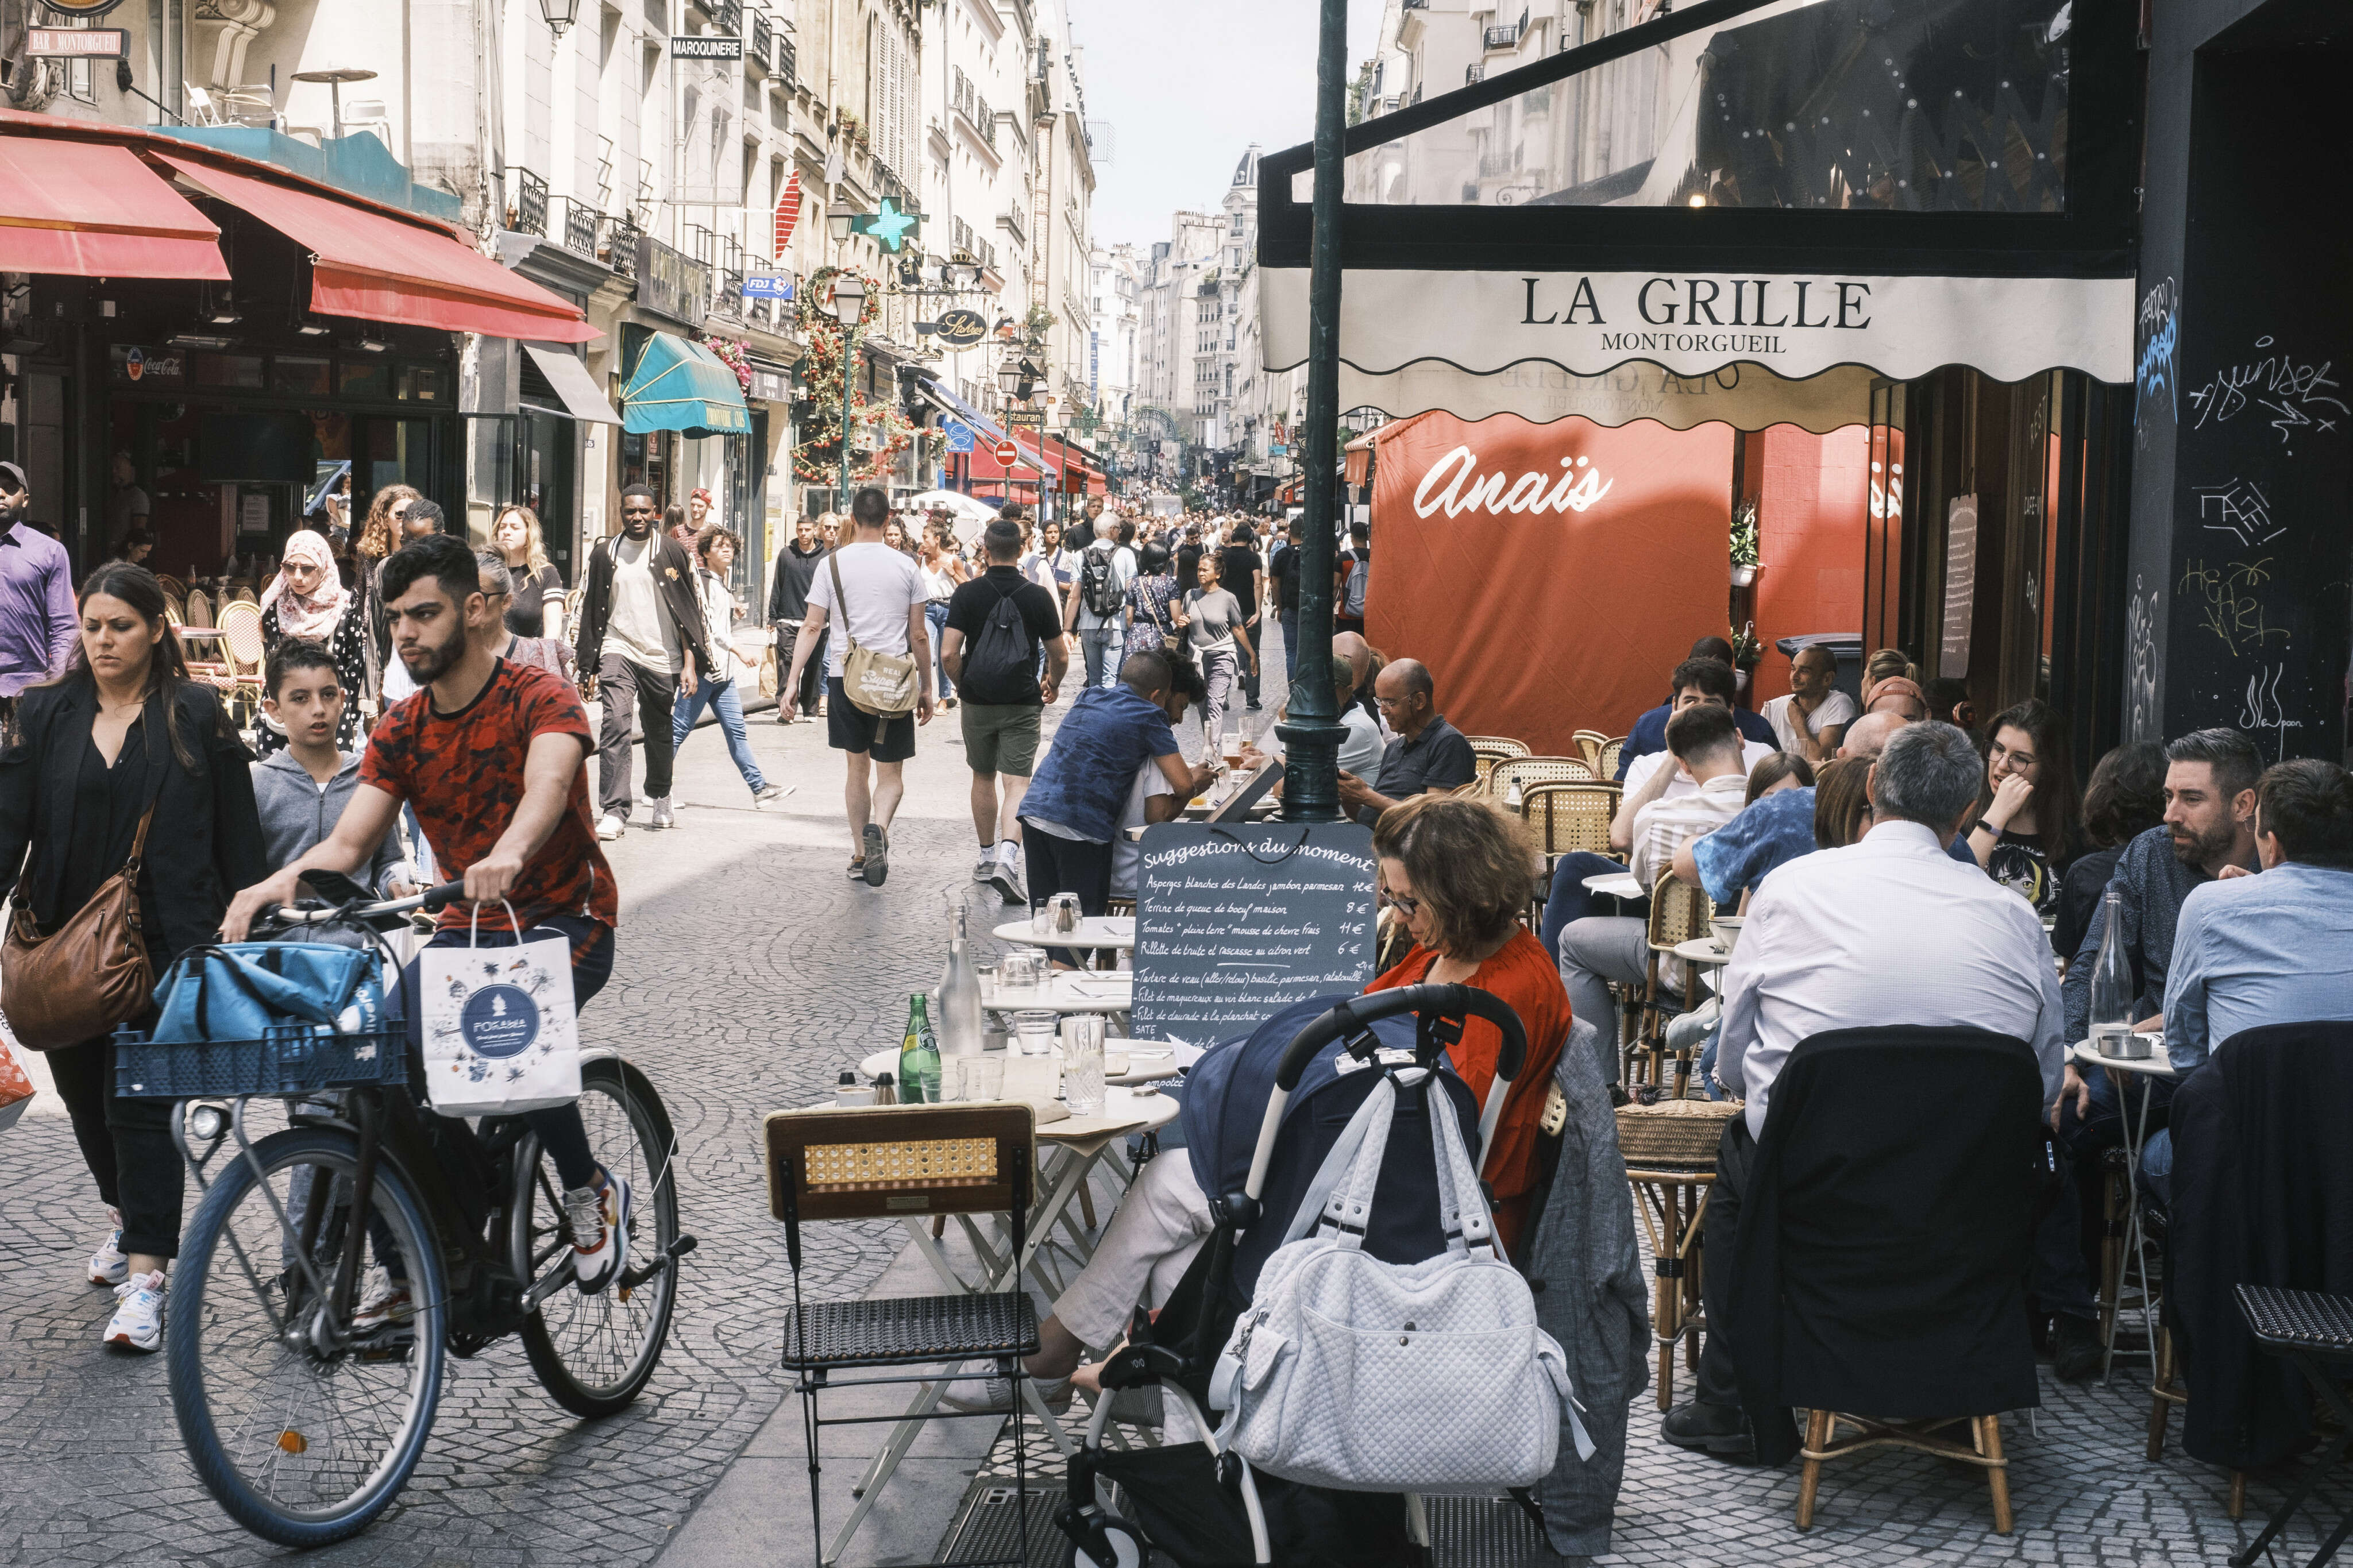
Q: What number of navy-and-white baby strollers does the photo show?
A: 1